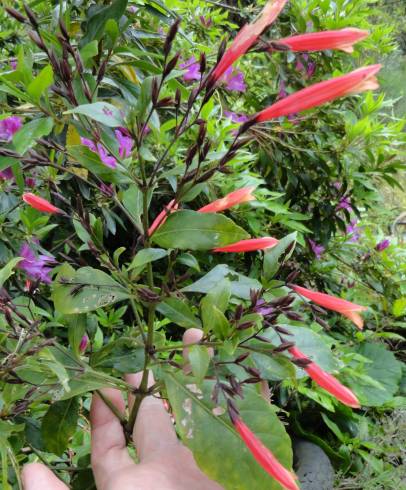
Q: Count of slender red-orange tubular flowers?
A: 10